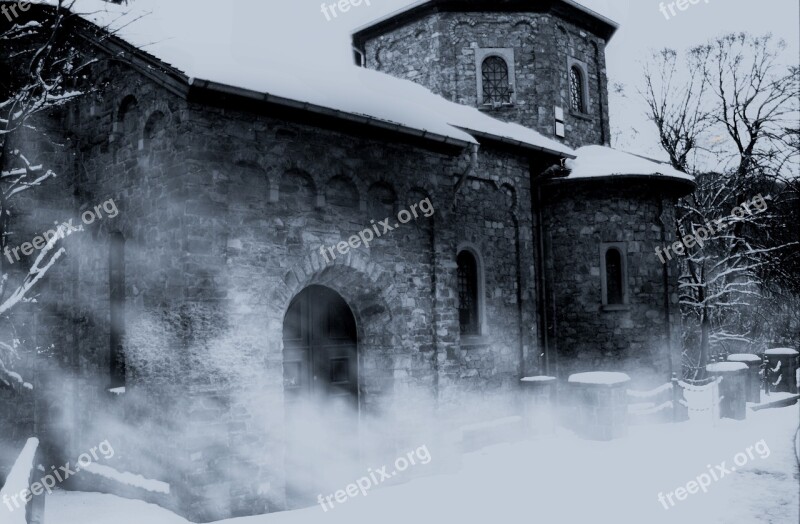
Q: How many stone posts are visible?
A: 5